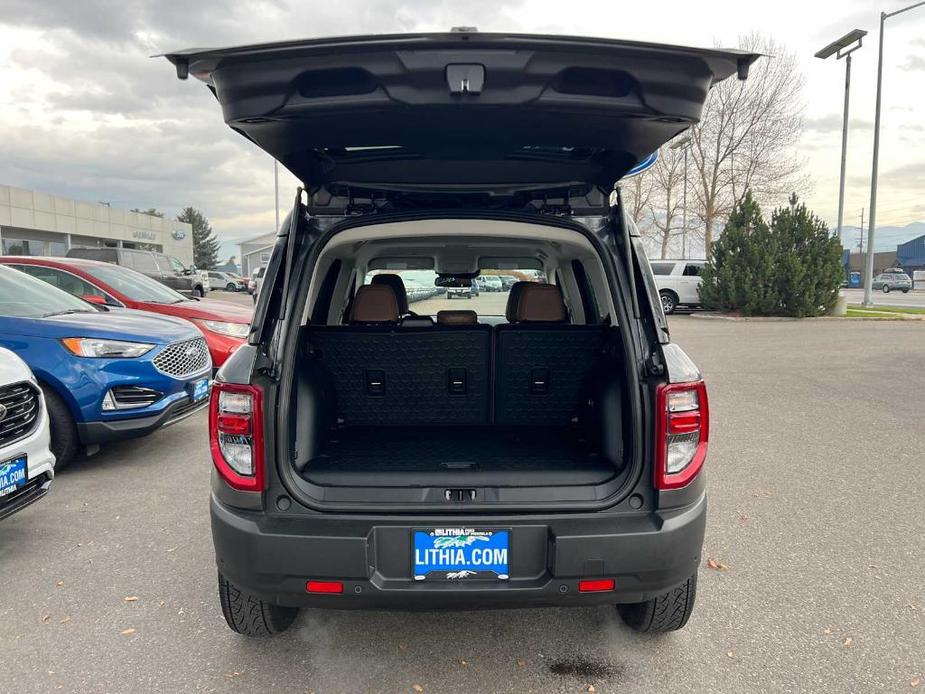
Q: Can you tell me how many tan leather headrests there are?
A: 3